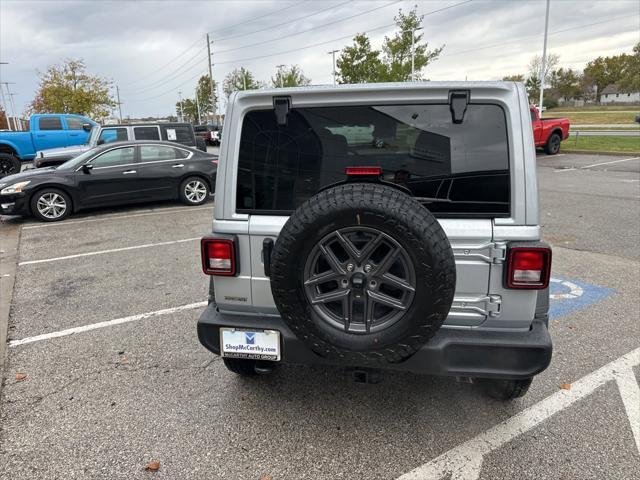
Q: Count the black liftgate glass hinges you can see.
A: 2